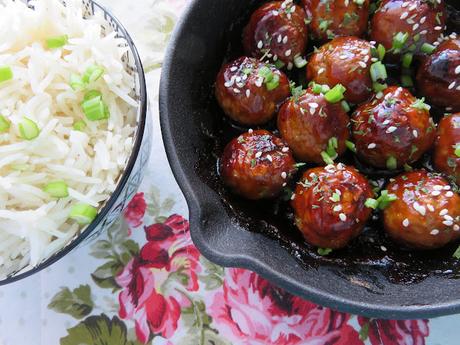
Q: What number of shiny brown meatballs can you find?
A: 12